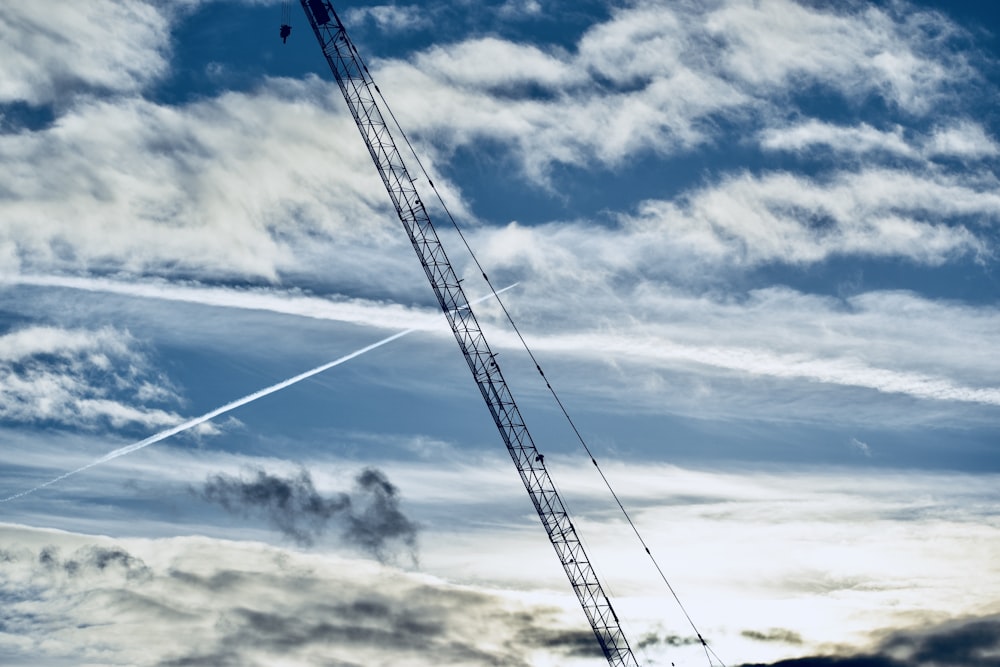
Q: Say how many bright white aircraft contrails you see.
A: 2